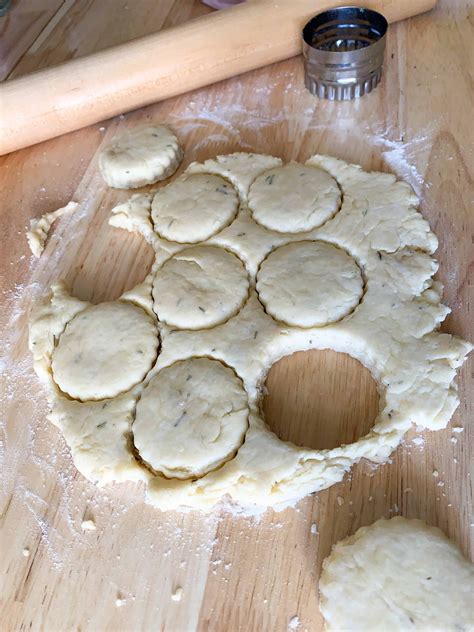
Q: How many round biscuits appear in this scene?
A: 8